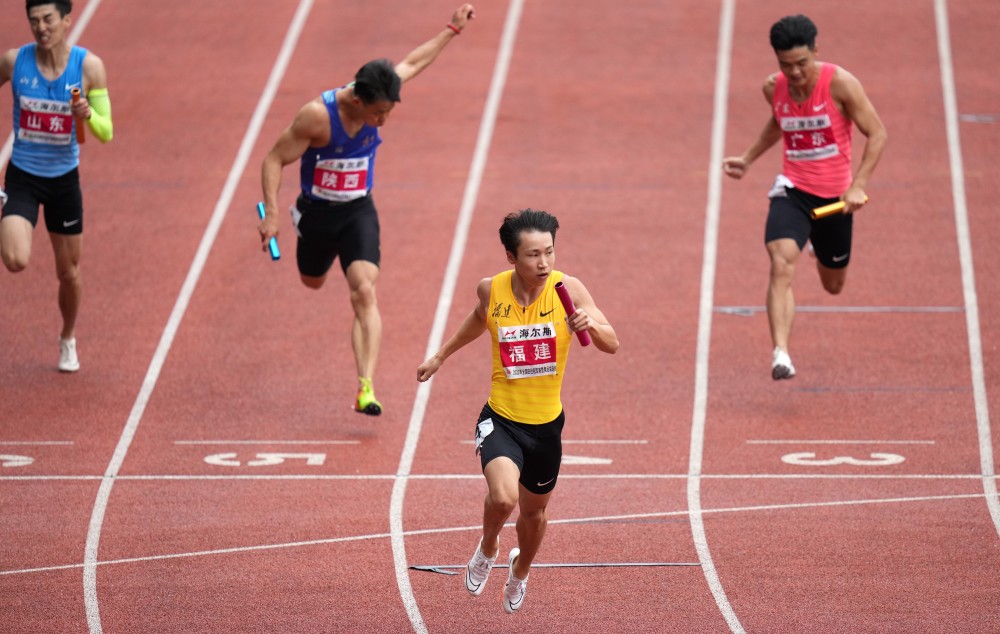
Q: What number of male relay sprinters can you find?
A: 4